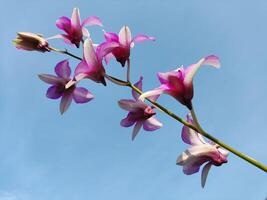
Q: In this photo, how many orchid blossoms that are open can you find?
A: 7